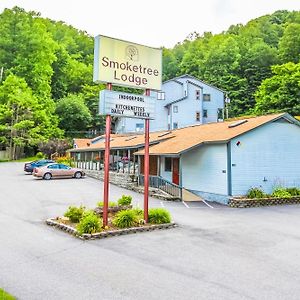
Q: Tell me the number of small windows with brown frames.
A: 2